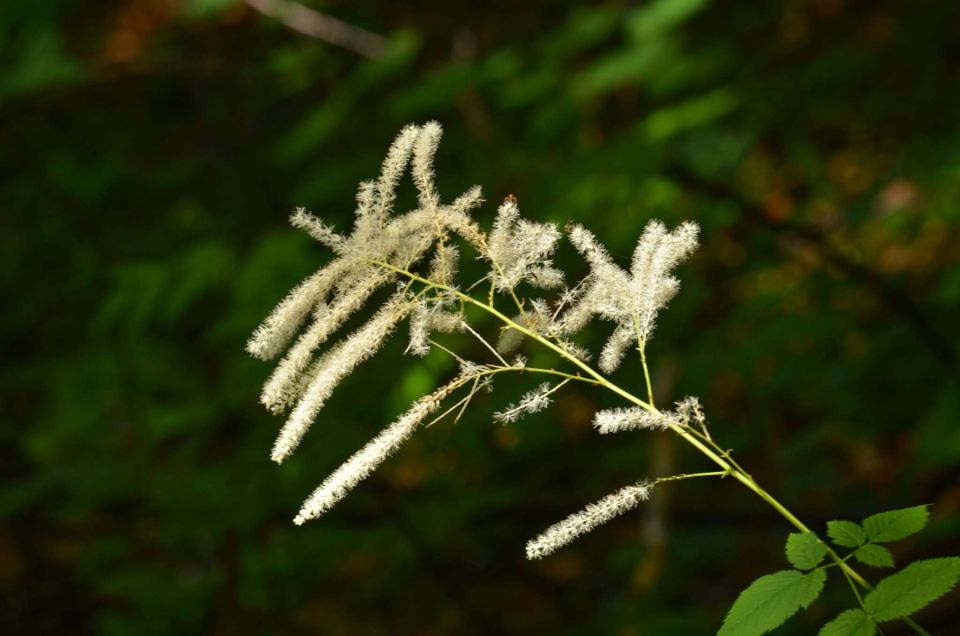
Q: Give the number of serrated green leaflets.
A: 7